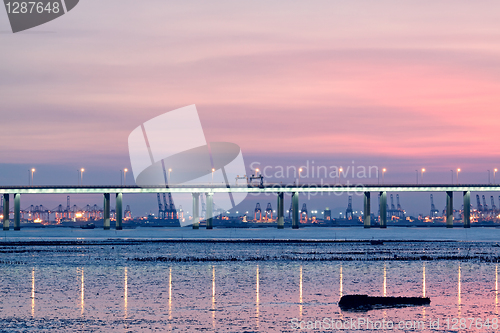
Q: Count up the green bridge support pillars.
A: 12